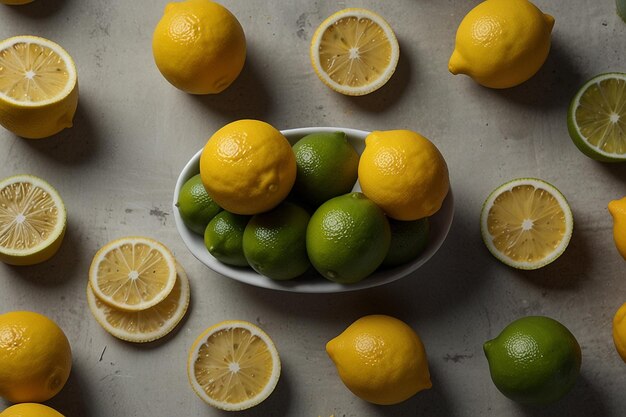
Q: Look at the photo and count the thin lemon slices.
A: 2